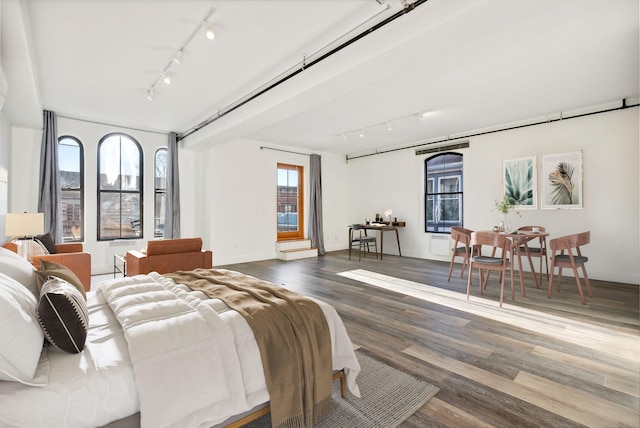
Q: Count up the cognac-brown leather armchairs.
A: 2